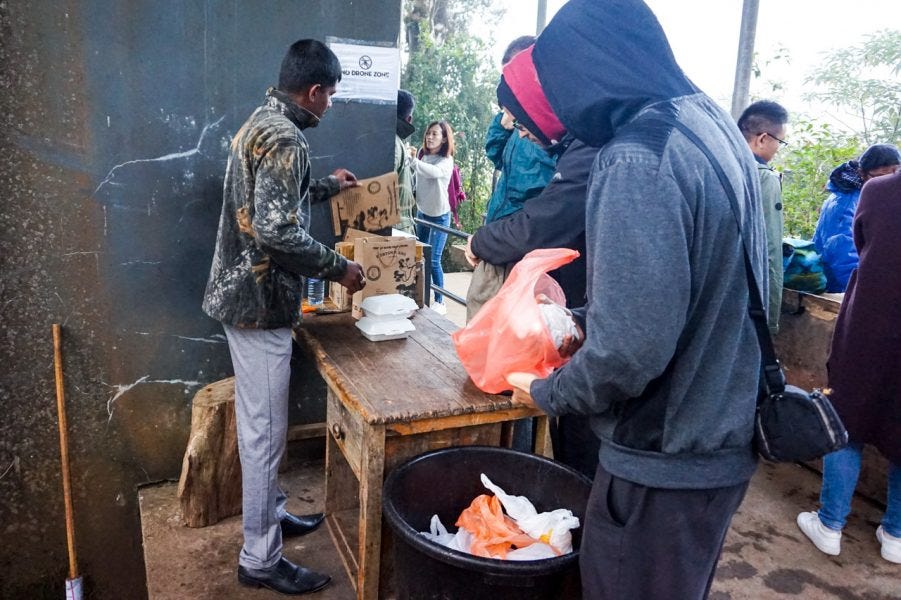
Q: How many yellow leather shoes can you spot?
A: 0